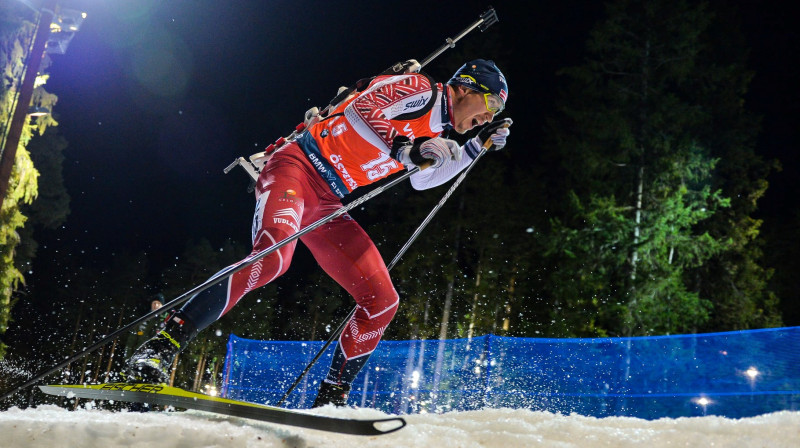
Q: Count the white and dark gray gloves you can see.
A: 2